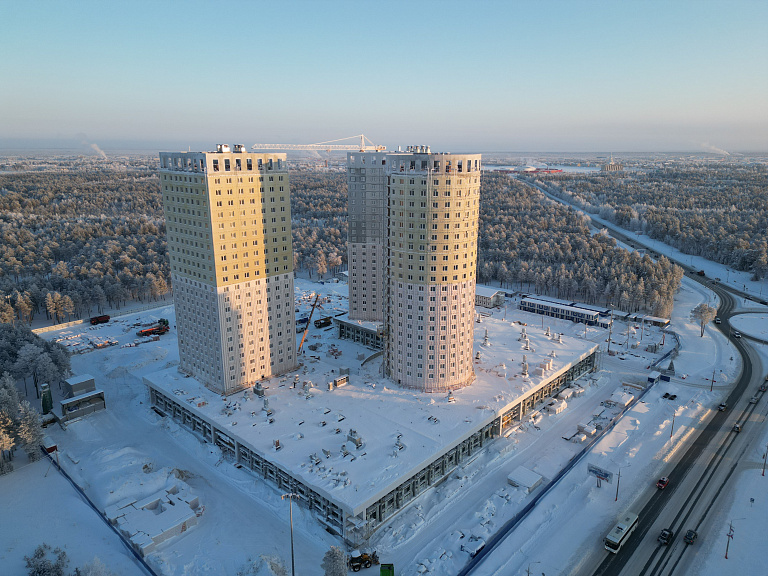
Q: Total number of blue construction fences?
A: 2